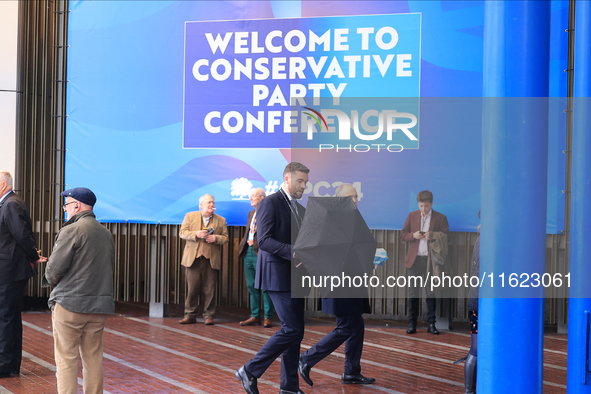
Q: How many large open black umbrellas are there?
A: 1